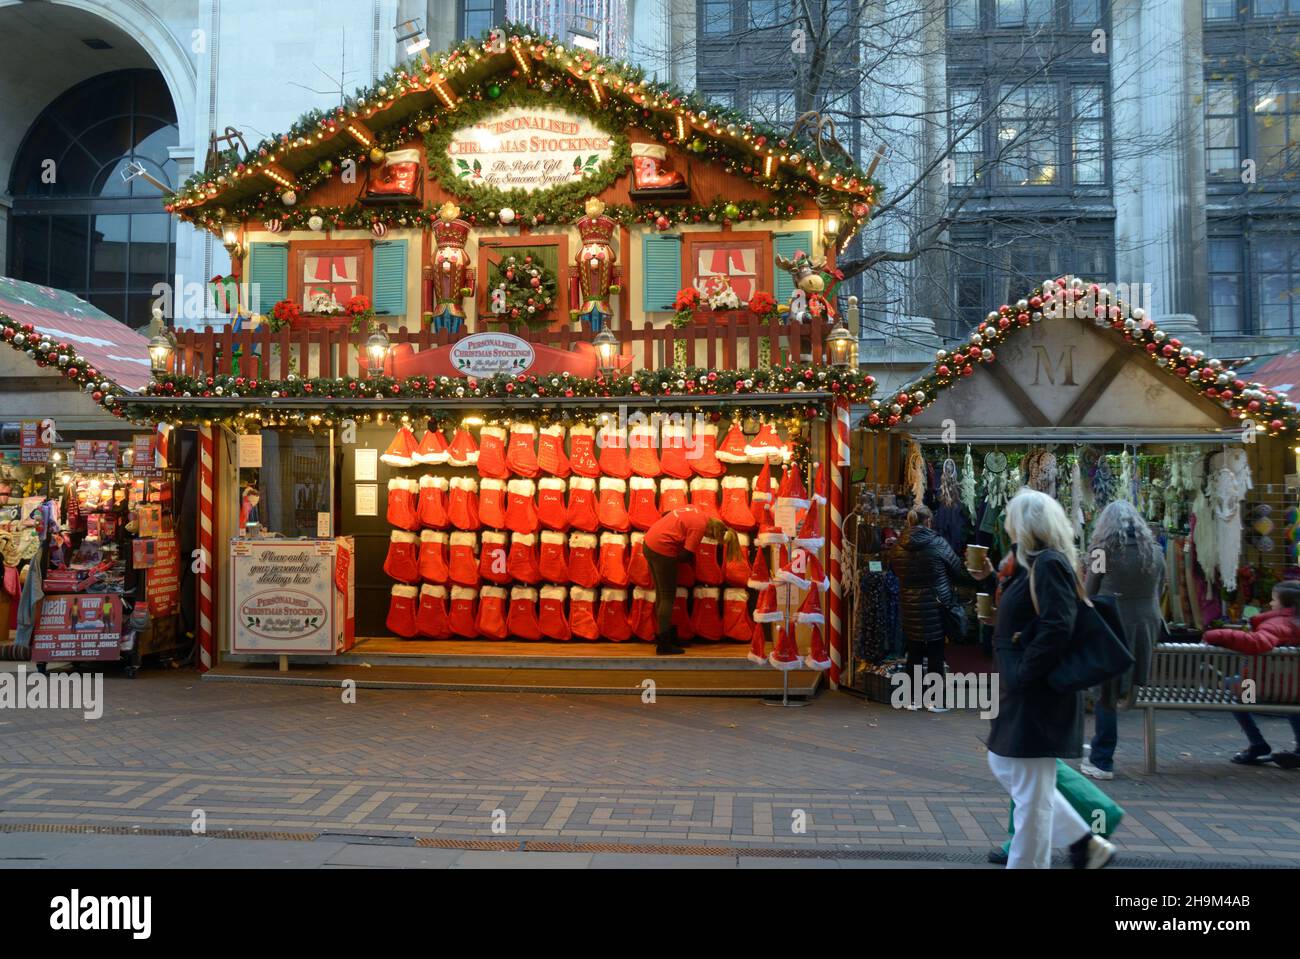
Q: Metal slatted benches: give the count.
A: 1